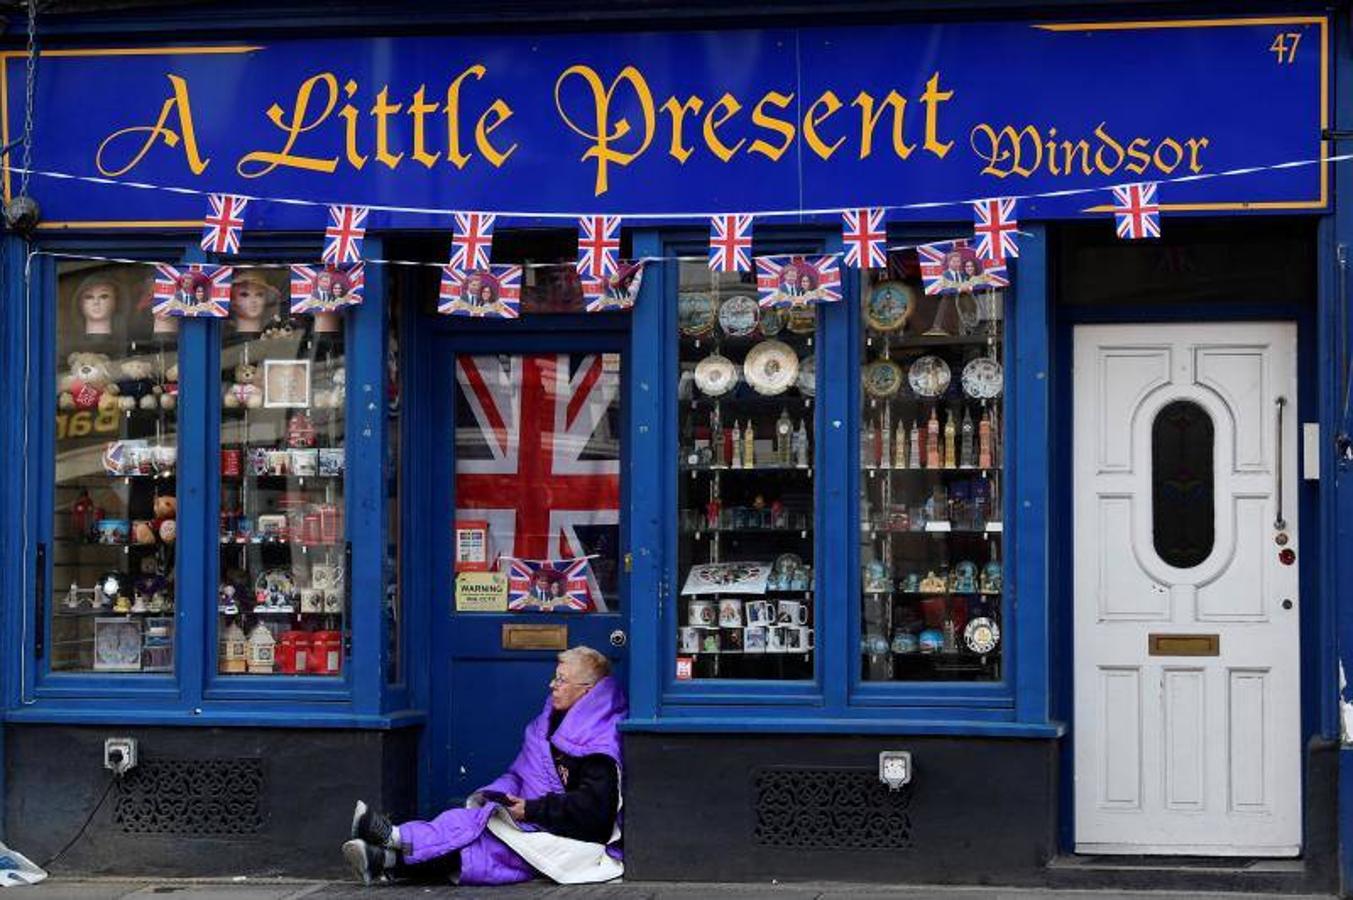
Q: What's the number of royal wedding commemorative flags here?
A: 7